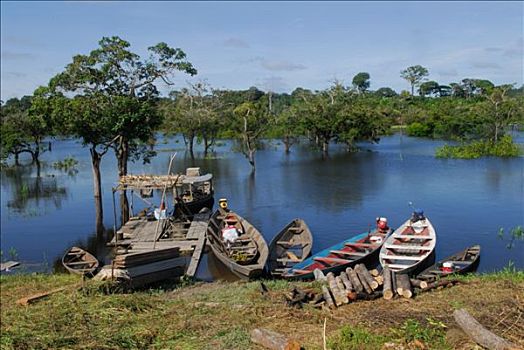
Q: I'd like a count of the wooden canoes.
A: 6